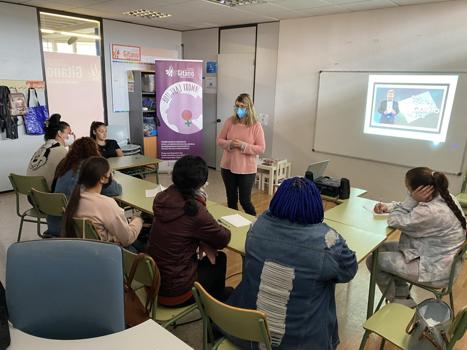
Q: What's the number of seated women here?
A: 7